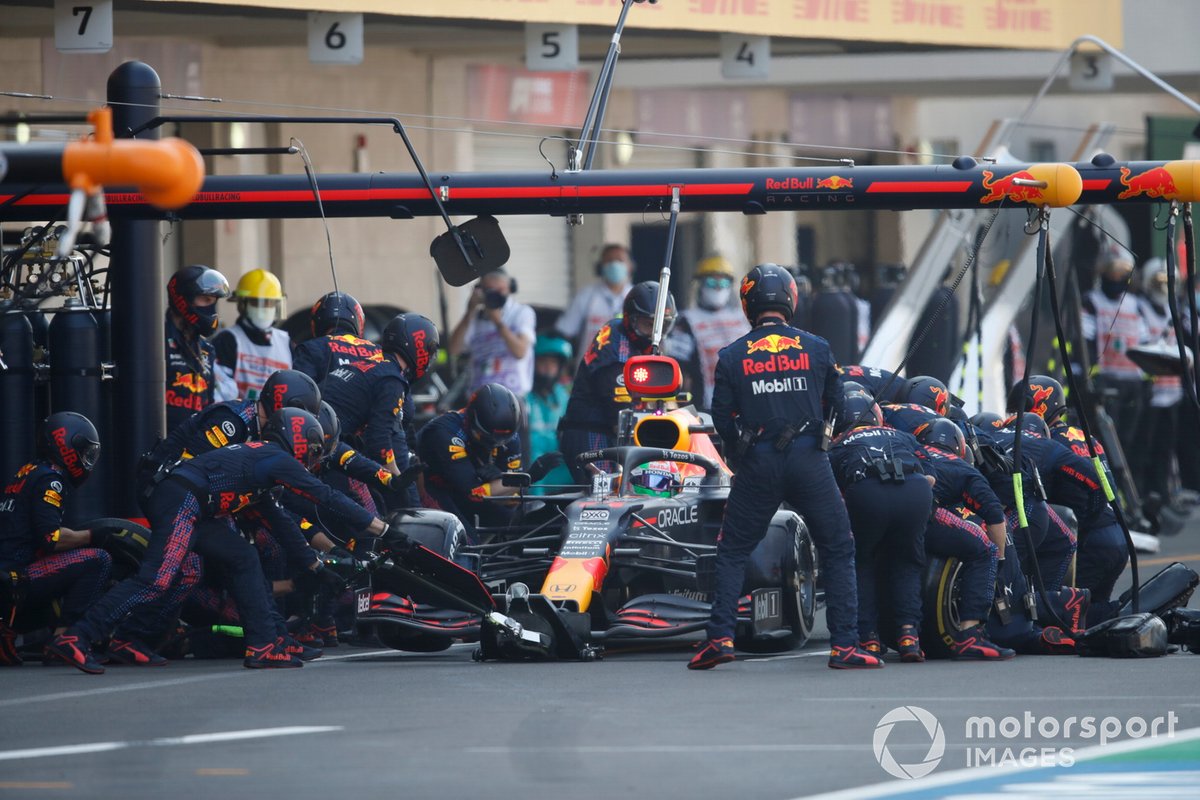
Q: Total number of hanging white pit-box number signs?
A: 5